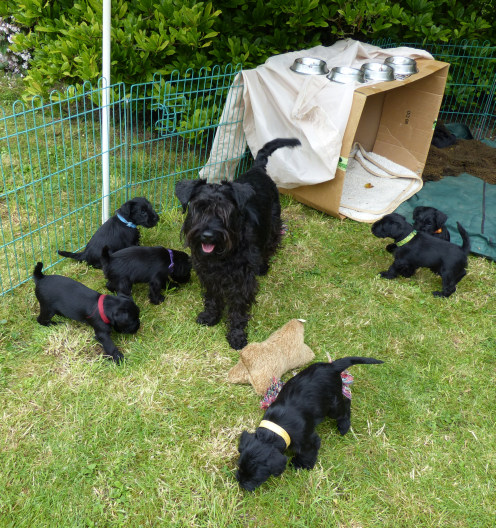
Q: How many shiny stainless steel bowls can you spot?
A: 4